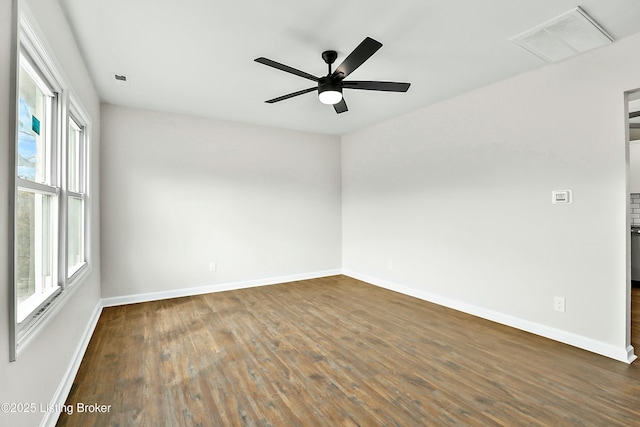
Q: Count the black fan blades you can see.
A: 5